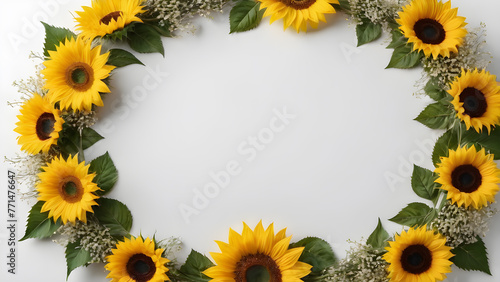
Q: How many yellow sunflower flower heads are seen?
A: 11